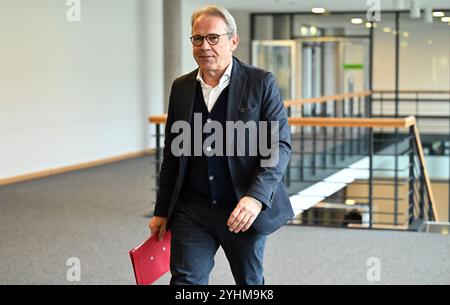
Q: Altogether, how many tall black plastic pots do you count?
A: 0